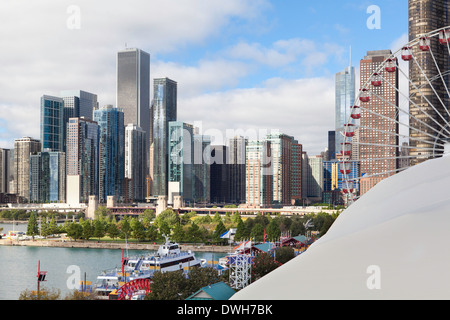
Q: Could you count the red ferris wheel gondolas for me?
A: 11